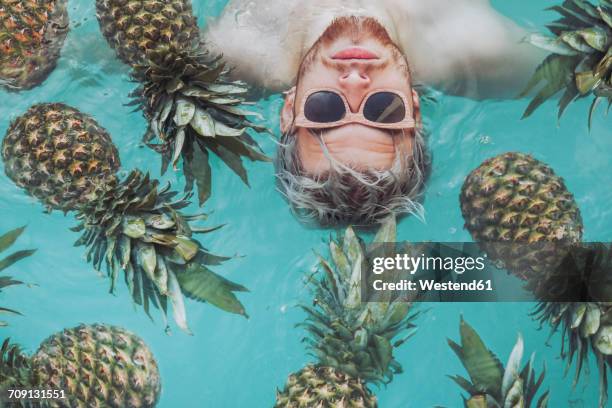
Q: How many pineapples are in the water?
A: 9